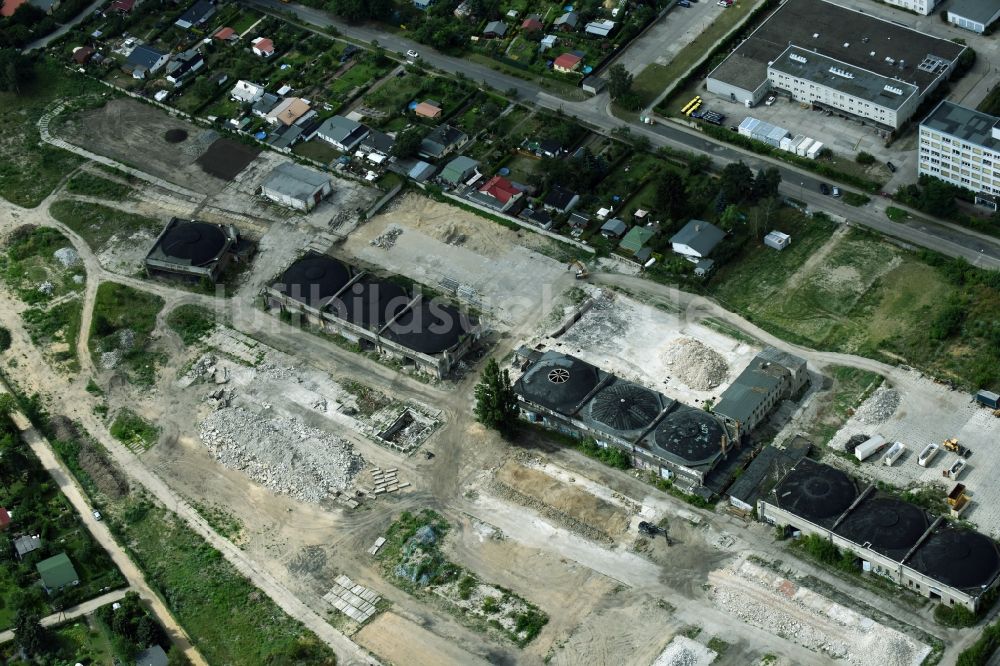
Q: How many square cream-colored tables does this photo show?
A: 0